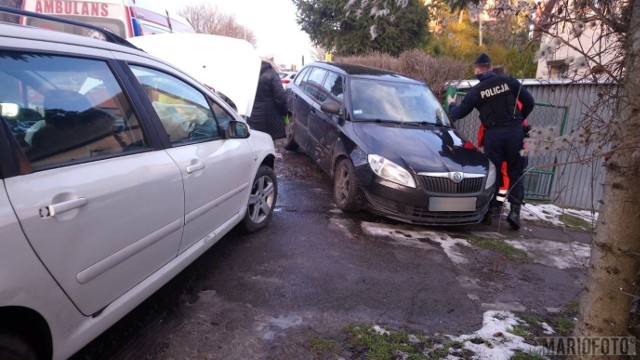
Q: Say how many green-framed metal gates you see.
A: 1